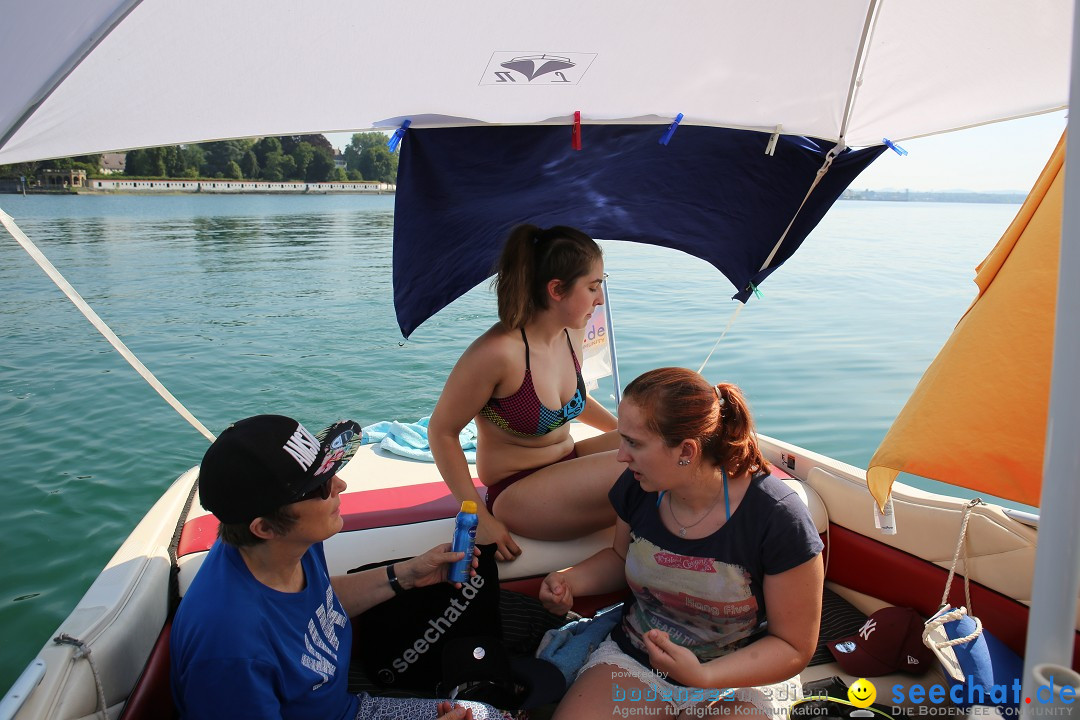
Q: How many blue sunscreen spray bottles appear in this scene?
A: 1